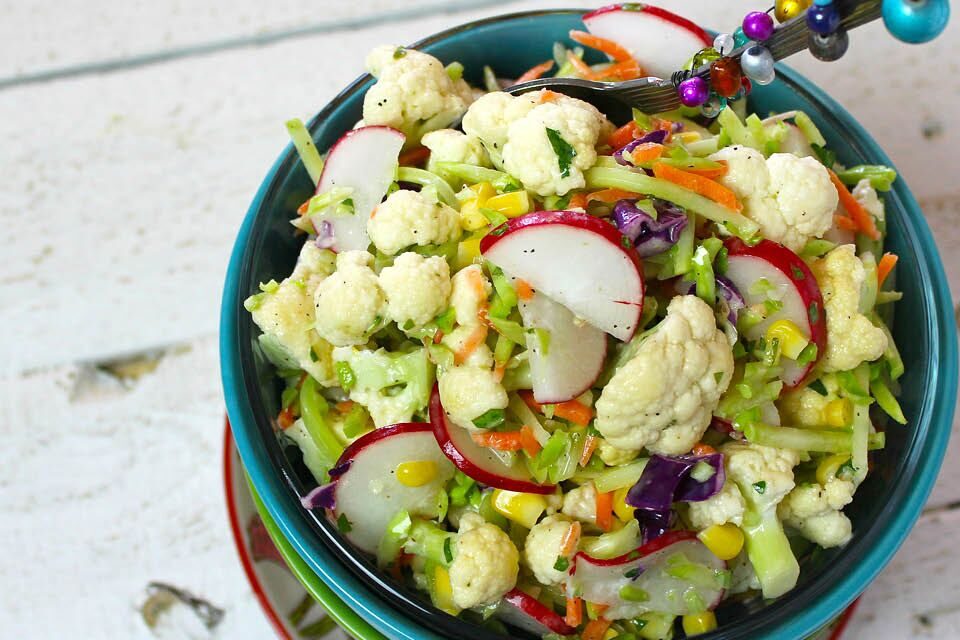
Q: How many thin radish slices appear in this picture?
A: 9